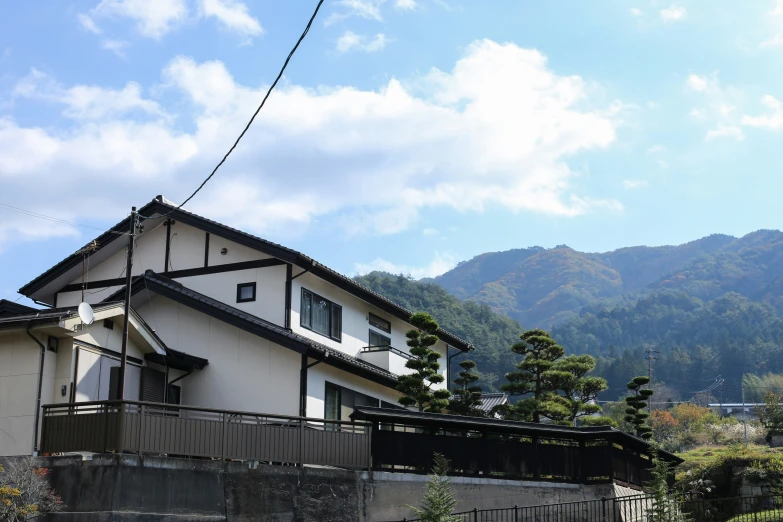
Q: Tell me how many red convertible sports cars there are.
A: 0